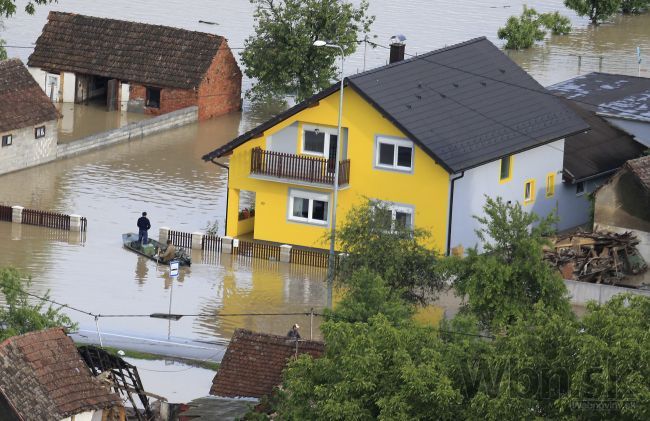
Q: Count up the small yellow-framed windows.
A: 3